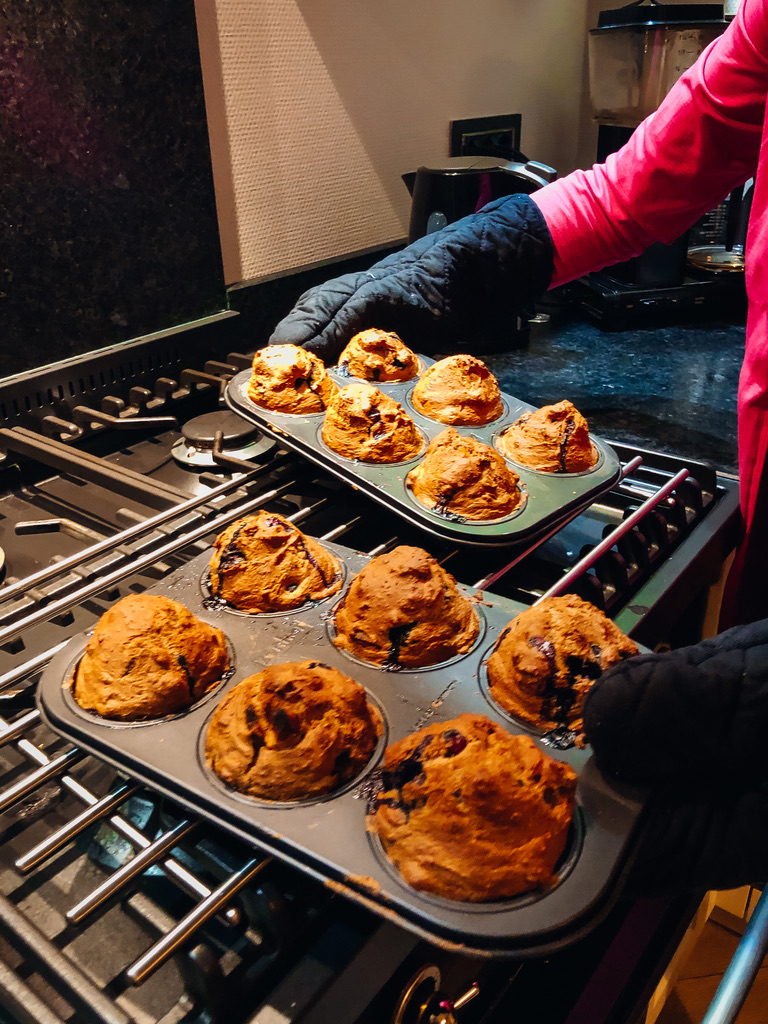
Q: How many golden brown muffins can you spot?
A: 12